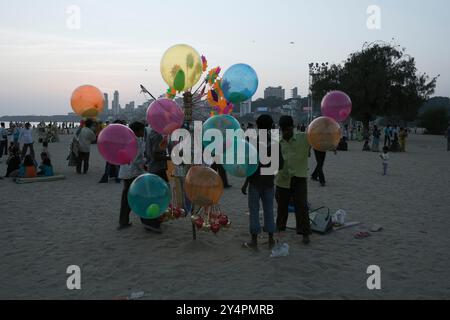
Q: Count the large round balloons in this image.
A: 11